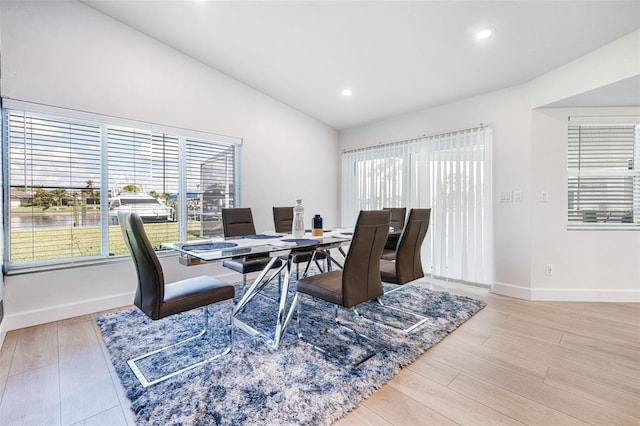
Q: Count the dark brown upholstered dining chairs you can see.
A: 6